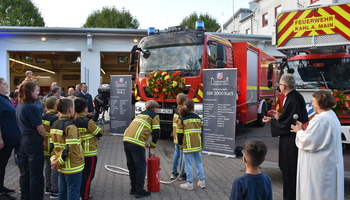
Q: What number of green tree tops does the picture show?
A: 3